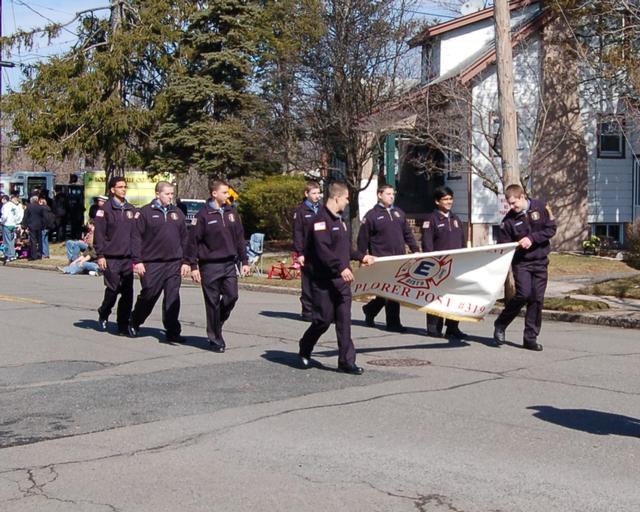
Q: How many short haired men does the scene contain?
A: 8